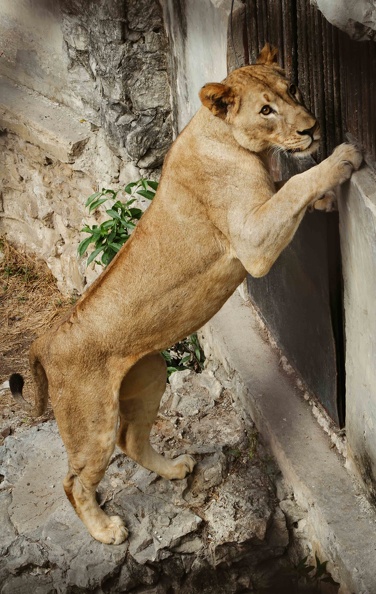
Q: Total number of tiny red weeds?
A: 0